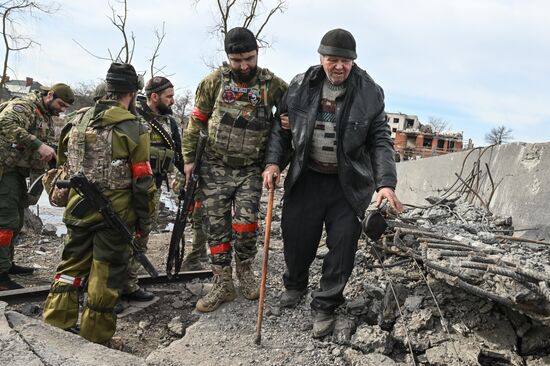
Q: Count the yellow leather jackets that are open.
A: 0